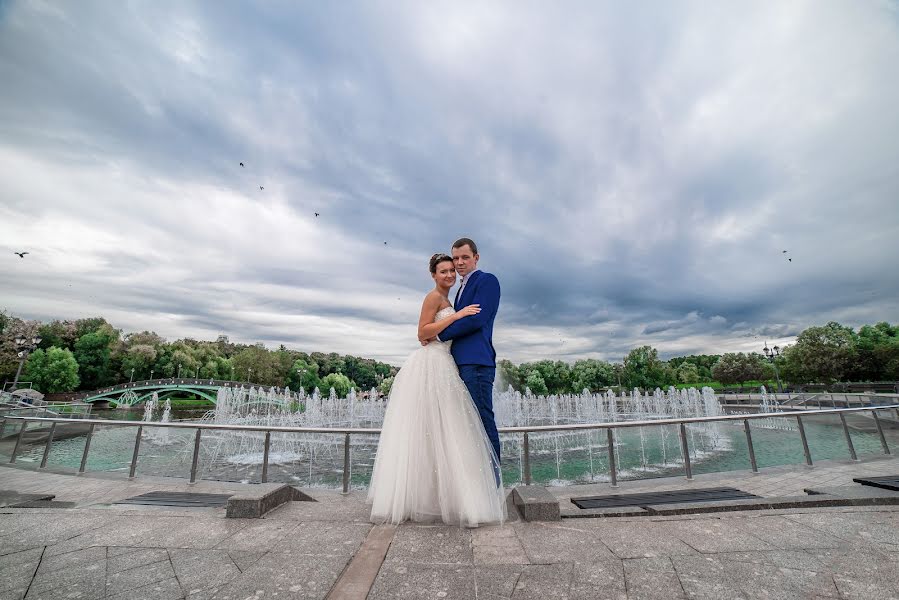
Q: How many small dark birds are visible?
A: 7